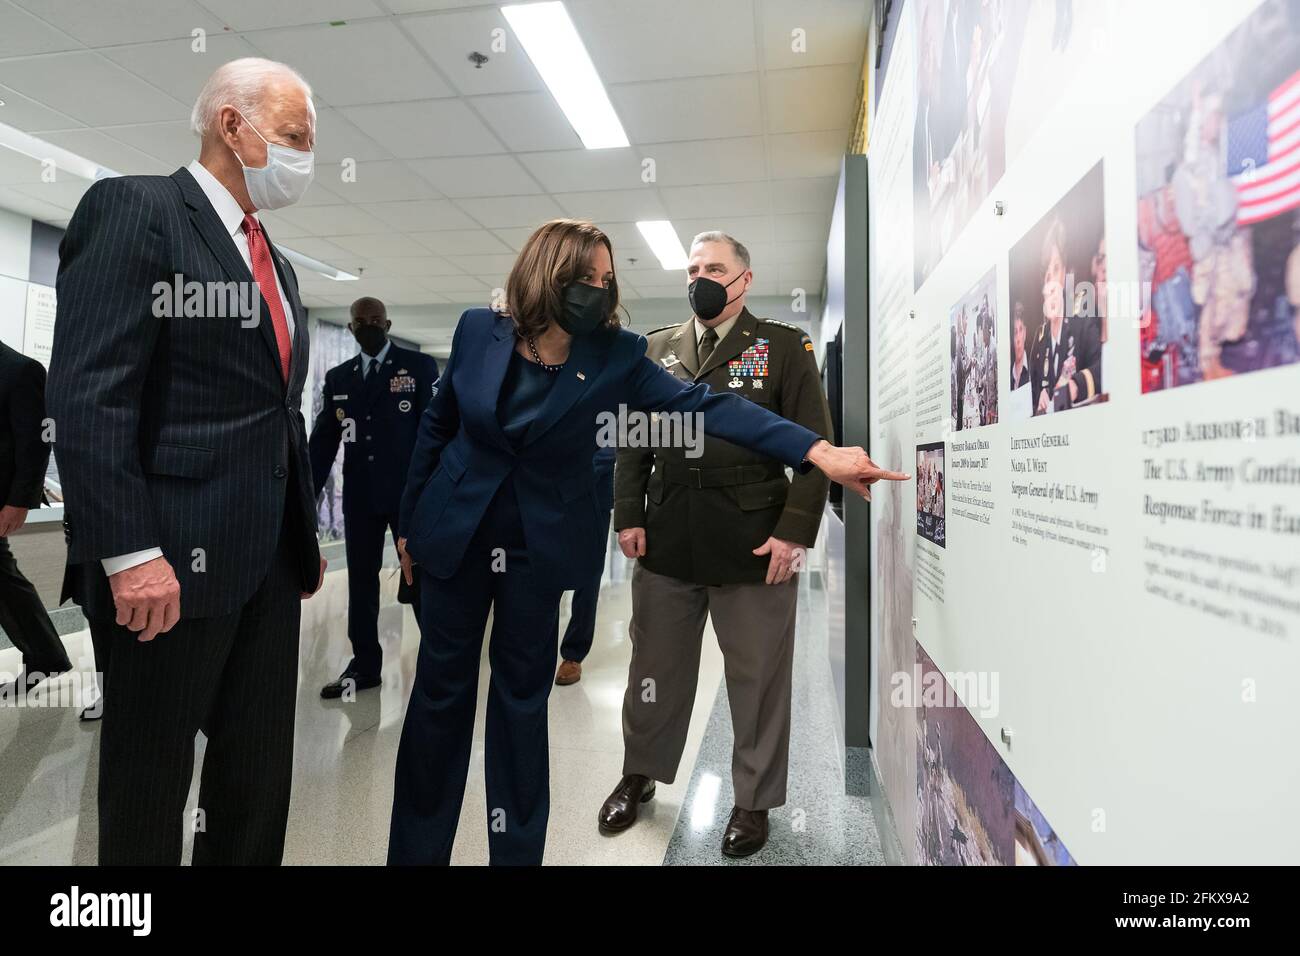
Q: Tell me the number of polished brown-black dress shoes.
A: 2